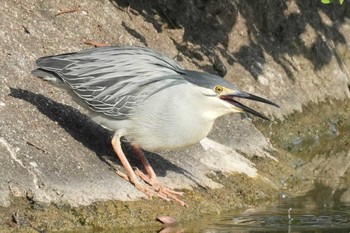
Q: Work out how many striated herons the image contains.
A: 1